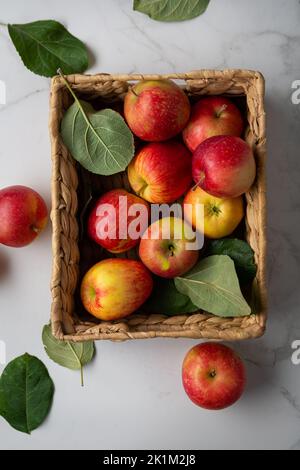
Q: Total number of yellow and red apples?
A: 10